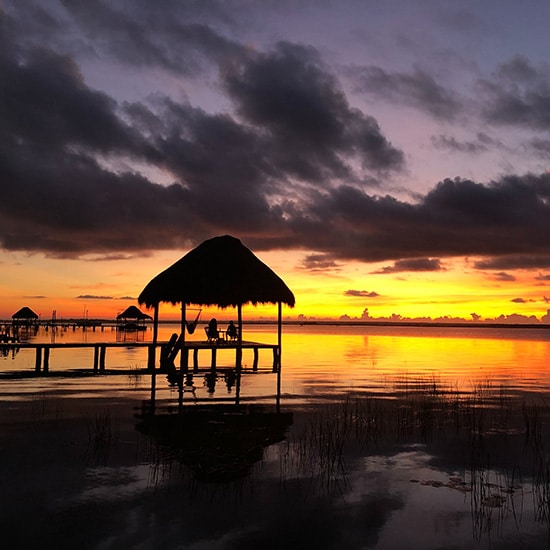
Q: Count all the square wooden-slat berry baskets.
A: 0